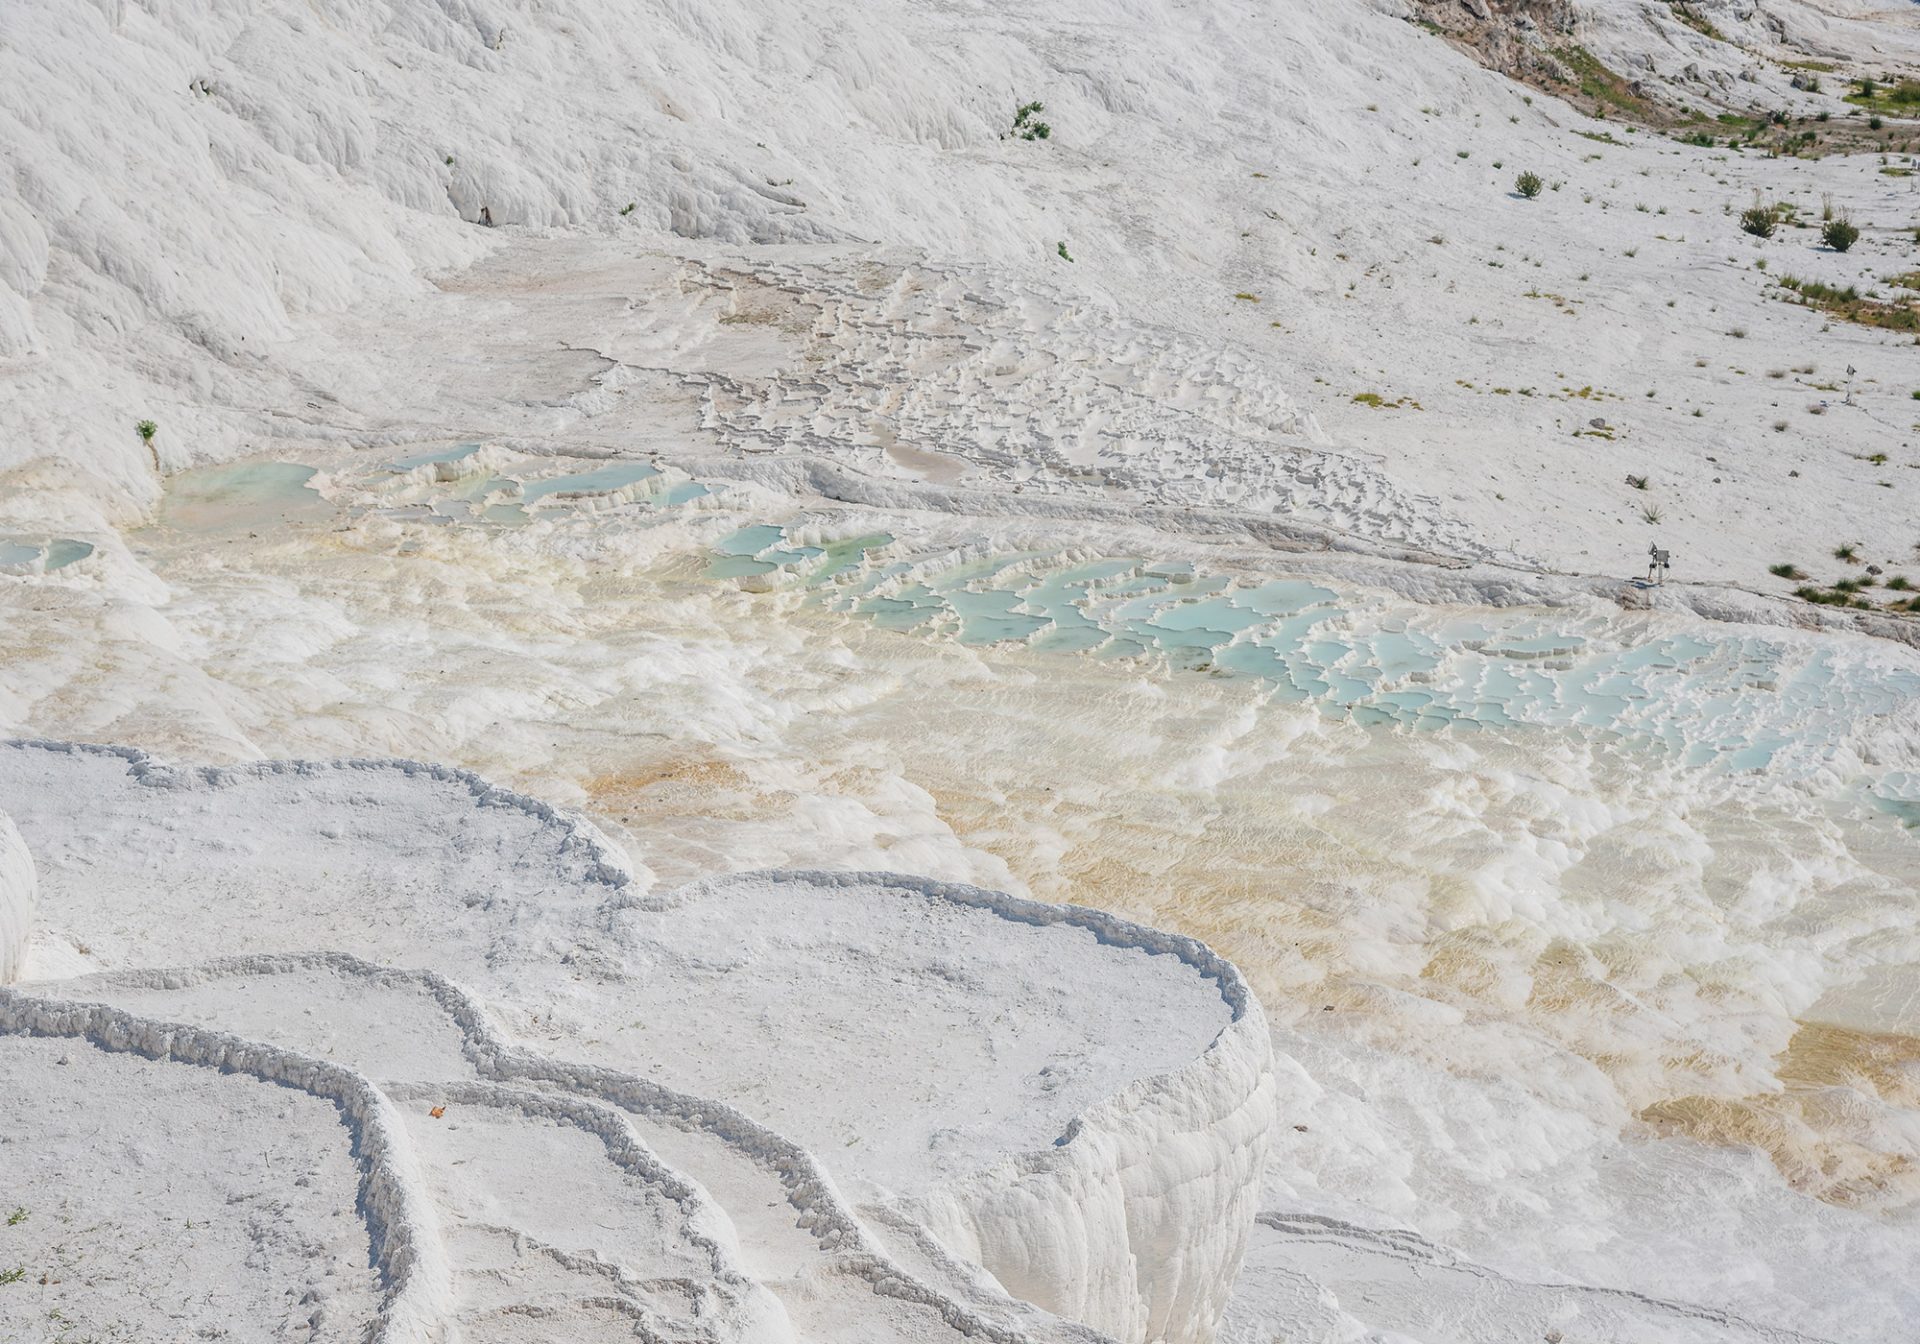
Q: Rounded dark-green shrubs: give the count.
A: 3